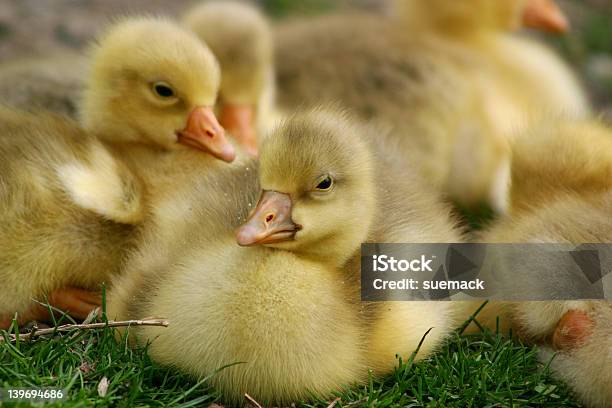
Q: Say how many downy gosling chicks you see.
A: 5